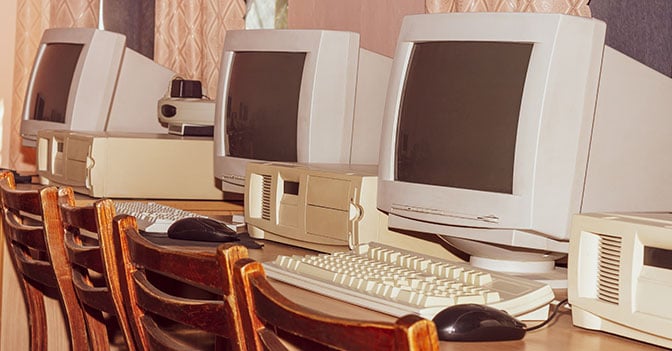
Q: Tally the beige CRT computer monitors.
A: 3